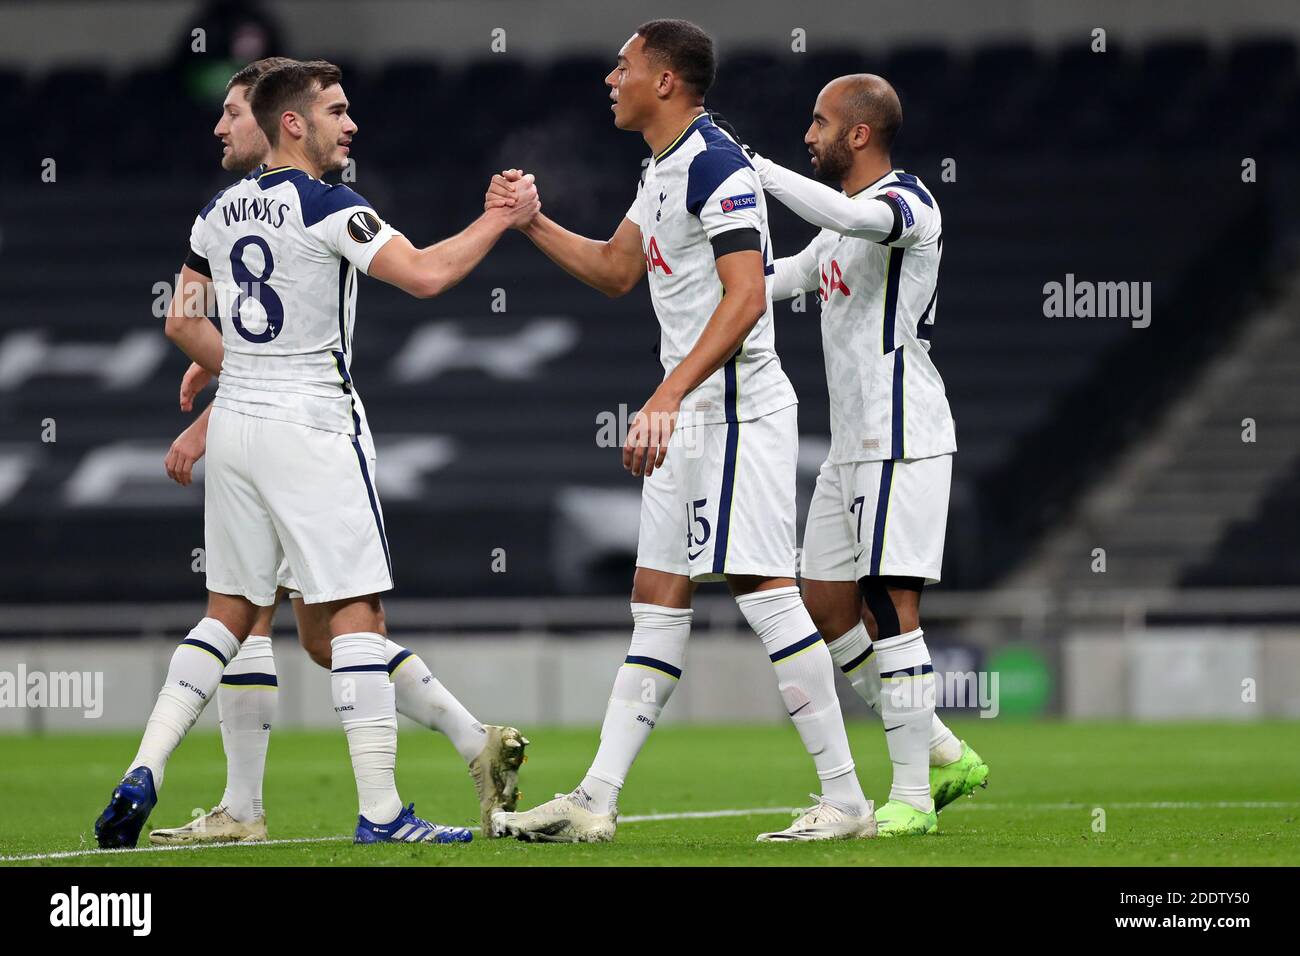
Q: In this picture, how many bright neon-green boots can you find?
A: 2